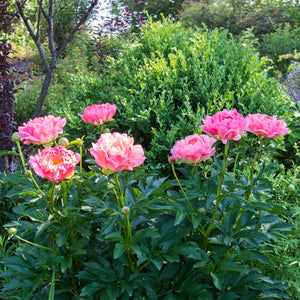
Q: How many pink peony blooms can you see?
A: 7